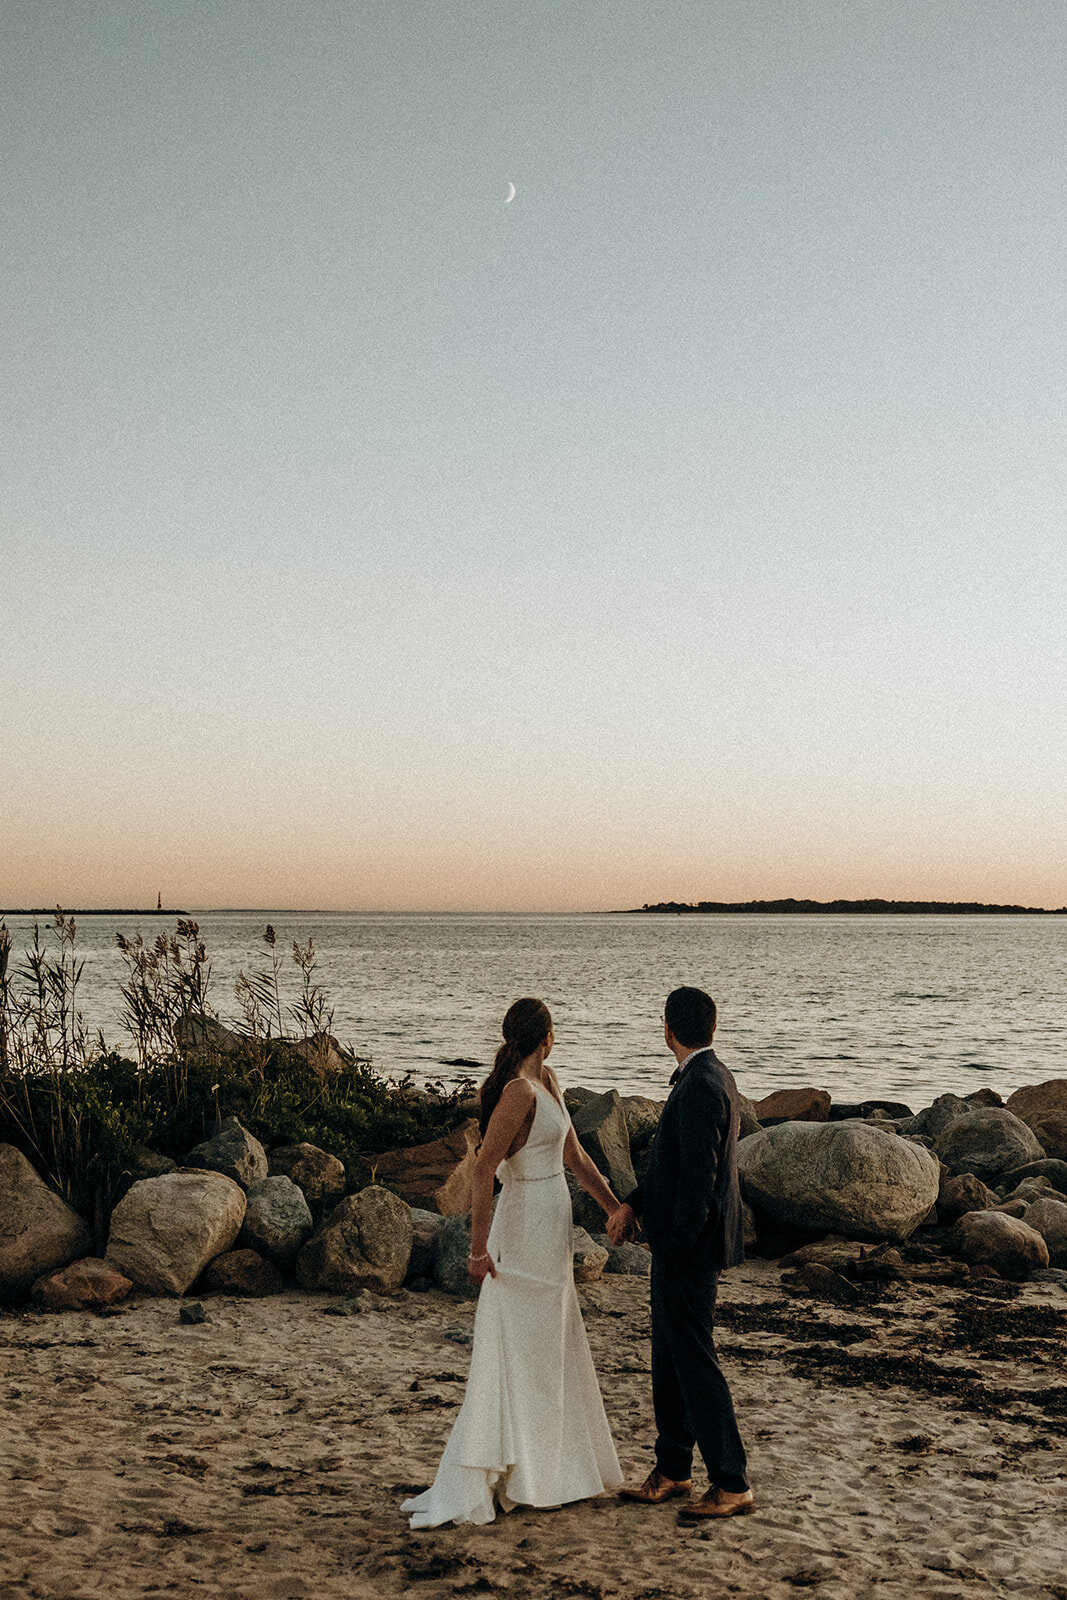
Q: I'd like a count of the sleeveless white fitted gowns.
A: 1